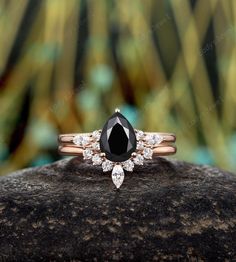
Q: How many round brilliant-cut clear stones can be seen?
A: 10